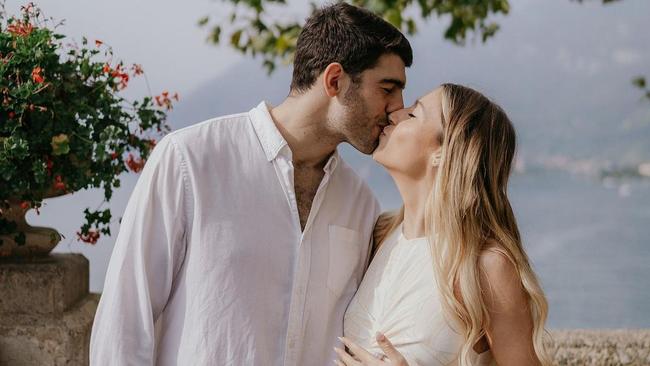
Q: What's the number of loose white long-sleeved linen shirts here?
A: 1